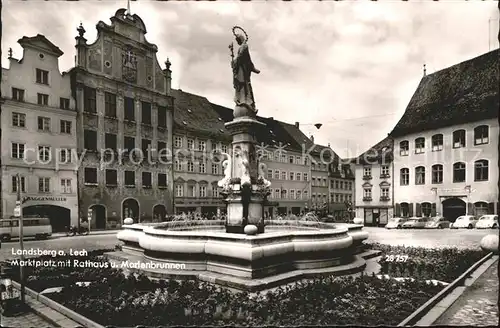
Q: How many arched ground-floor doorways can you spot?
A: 5